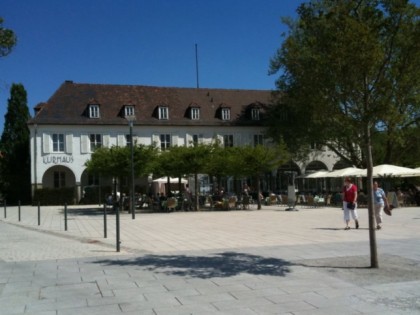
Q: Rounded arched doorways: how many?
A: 5